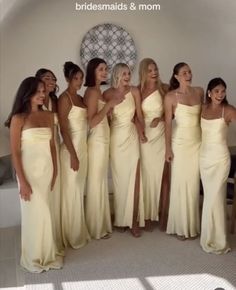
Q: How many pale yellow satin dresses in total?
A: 8